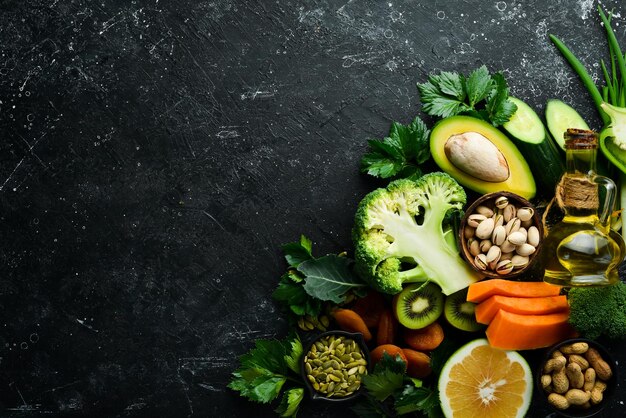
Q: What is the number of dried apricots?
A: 6